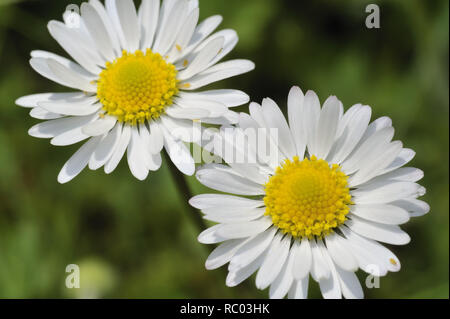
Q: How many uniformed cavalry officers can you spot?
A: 0